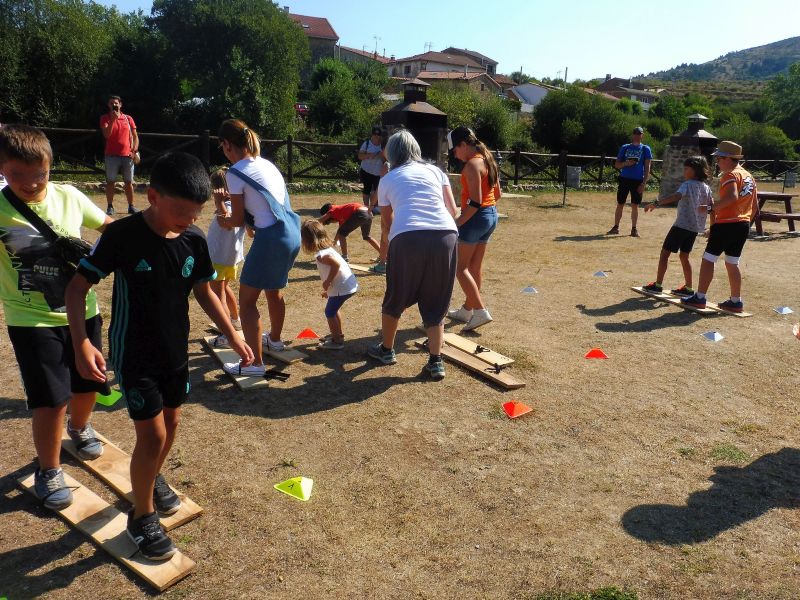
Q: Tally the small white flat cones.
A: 4